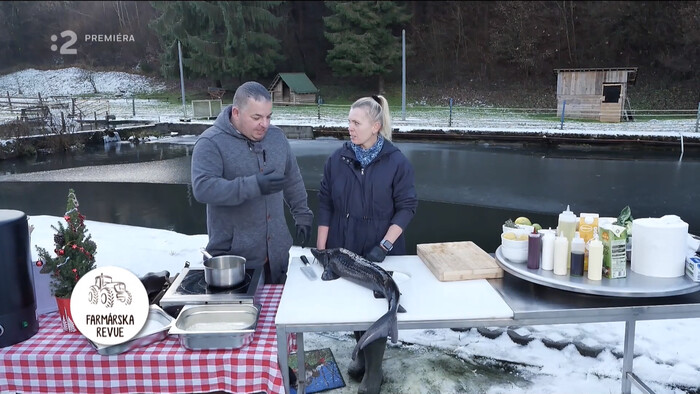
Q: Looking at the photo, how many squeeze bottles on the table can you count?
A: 6